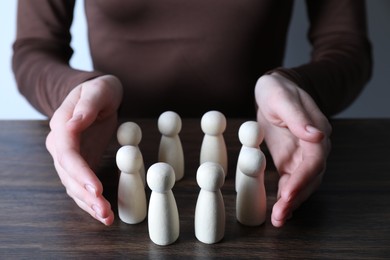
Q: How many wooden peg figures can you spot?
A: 8